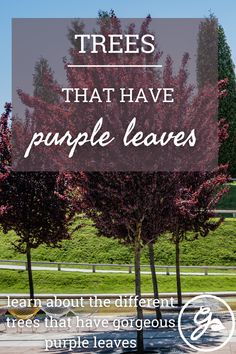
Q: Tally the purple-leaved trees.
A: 4